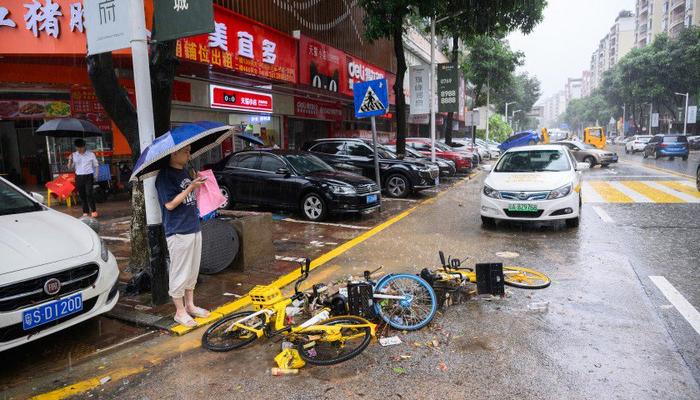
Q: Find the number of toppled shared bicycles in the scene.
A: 3